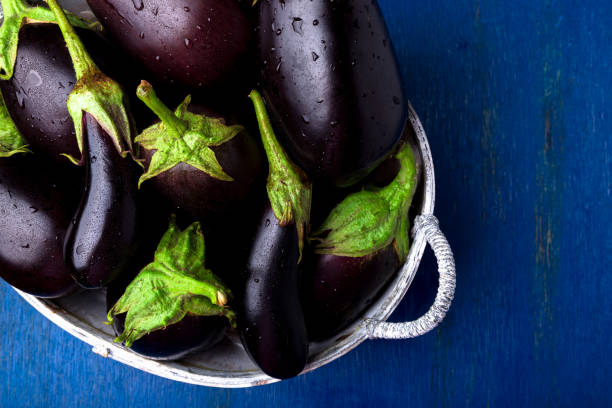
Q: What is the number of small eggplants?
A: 2